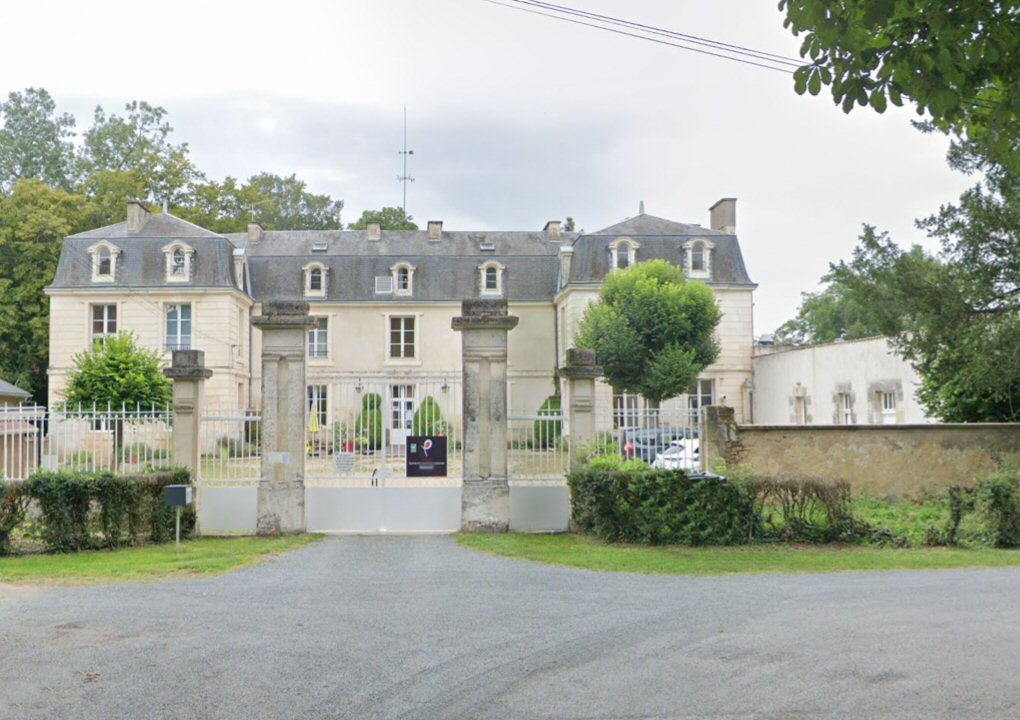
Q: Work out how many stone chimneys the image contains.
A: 6